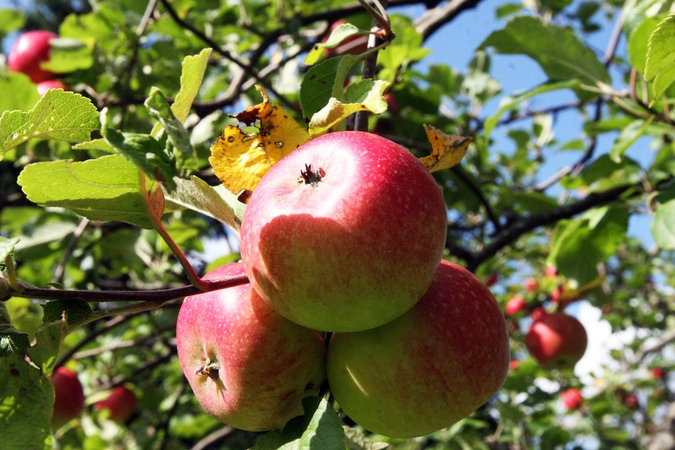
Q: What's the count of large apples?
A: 3